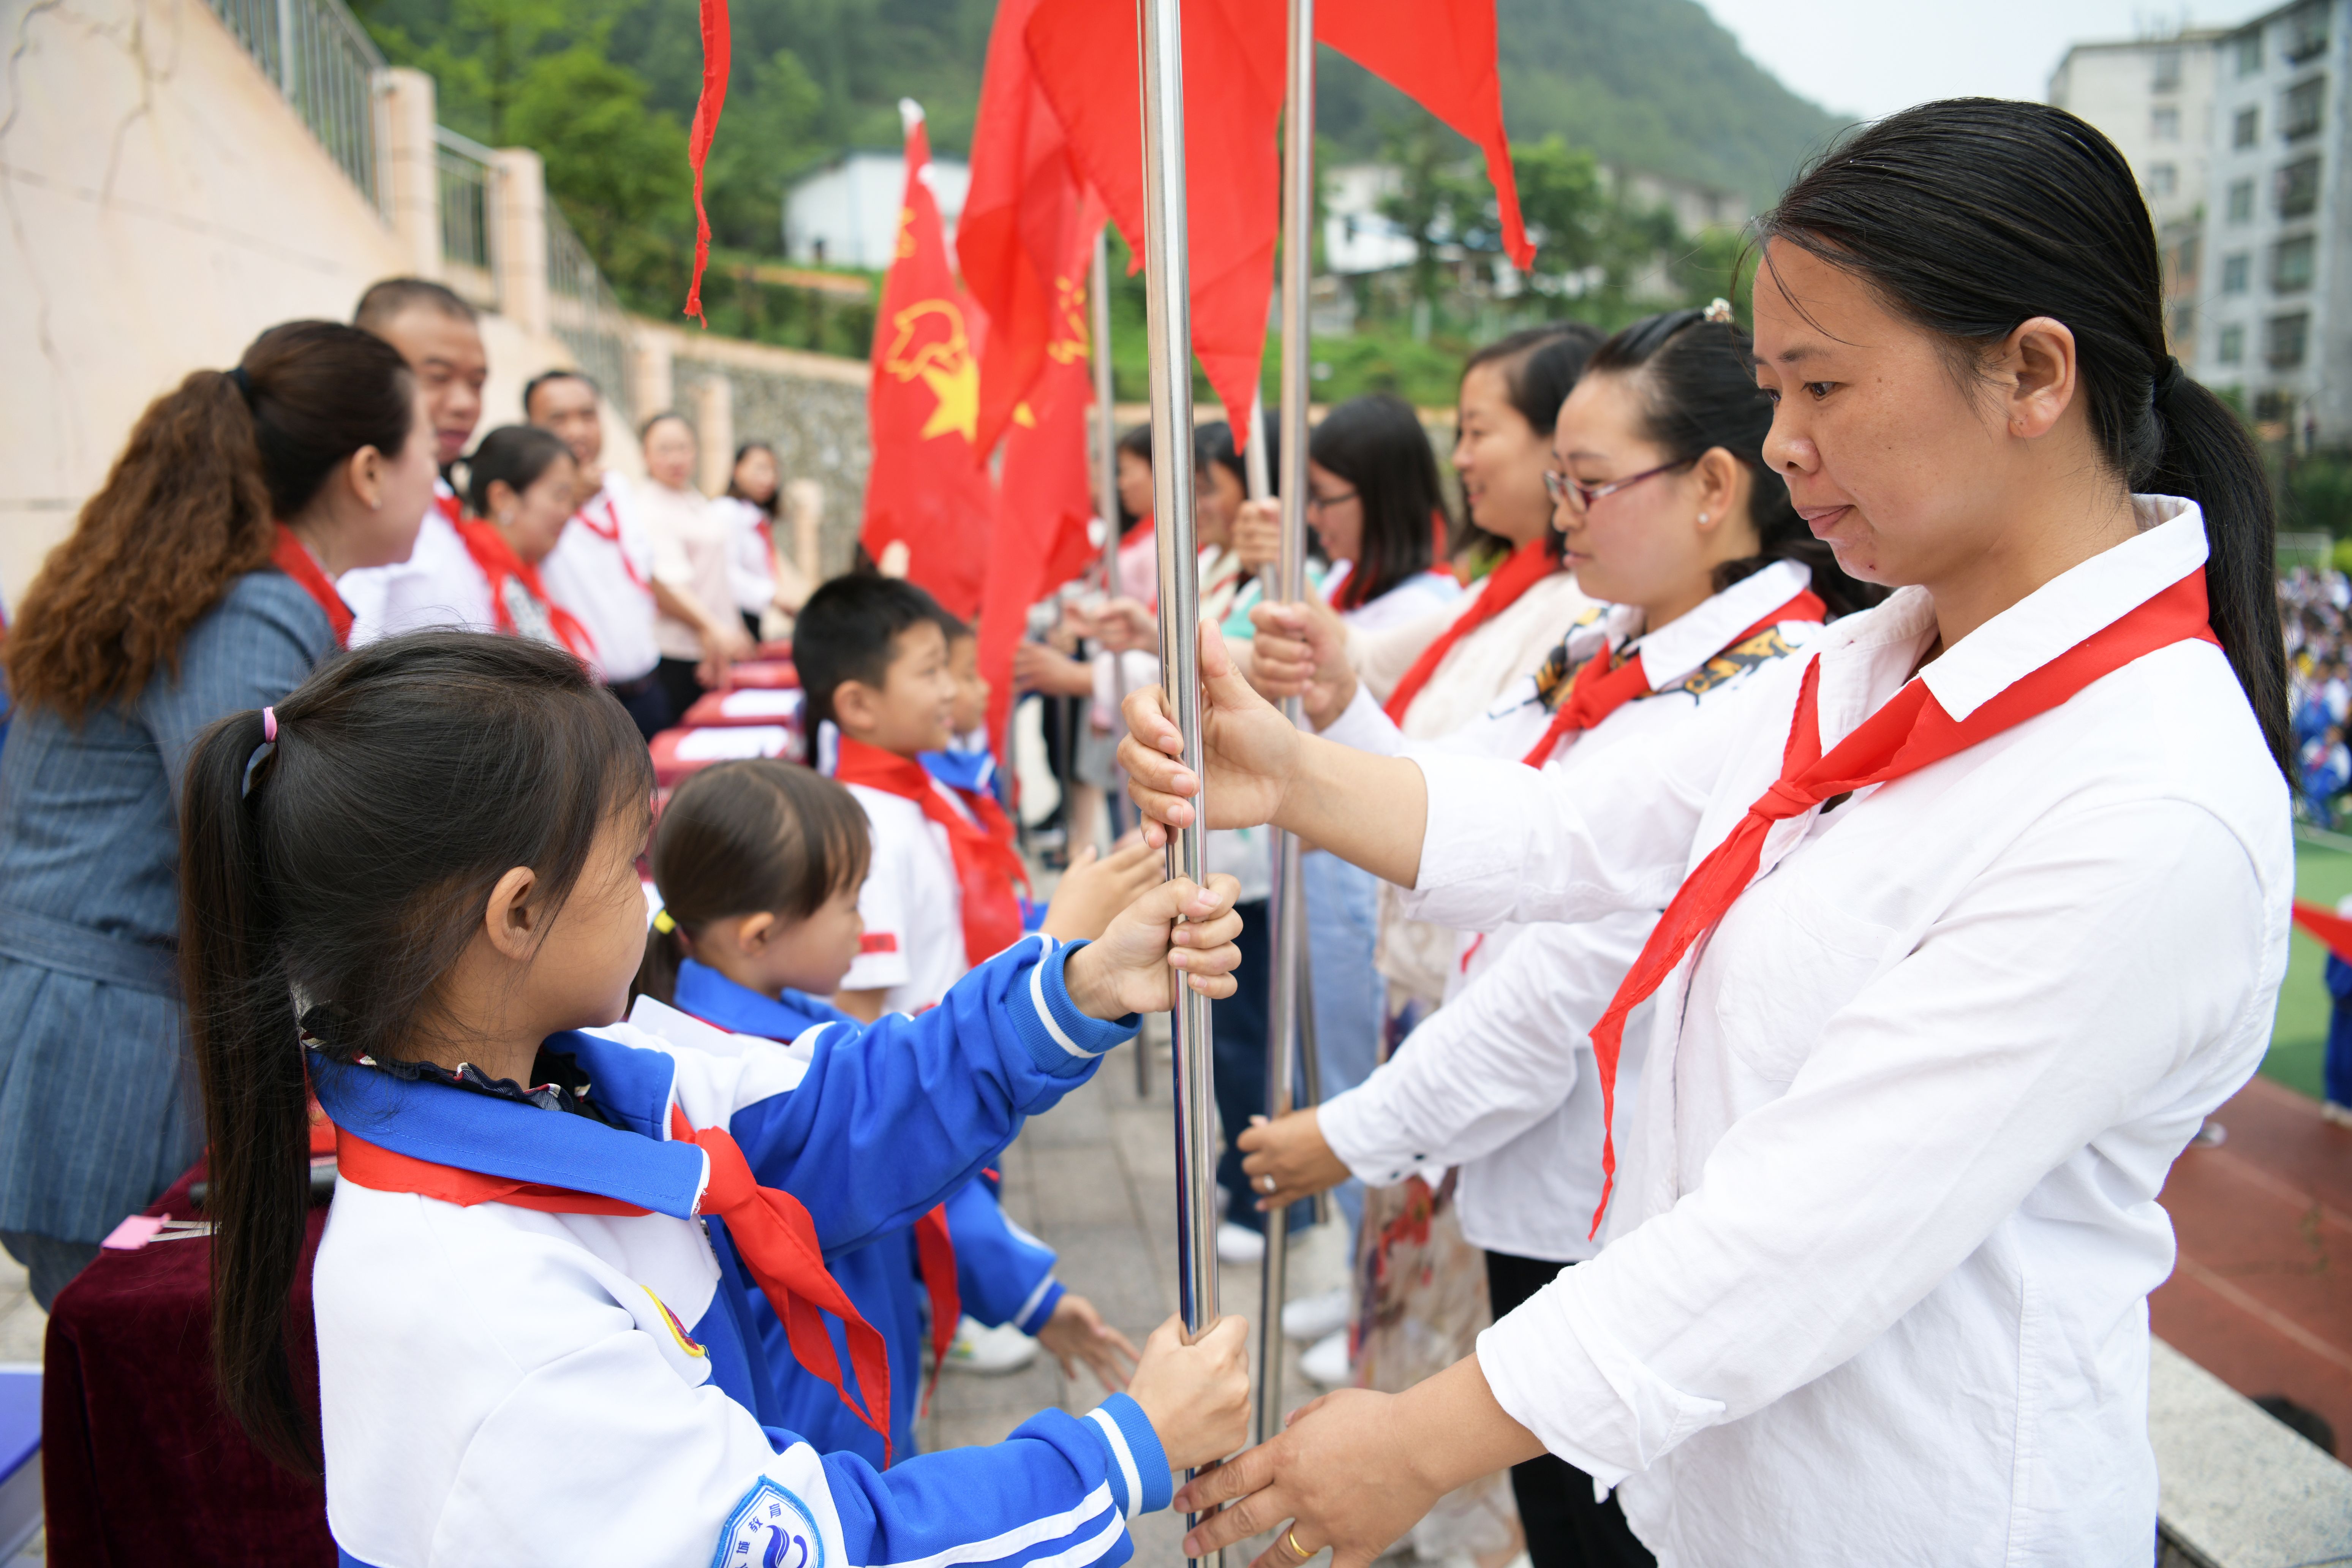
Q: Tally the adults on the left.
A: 6